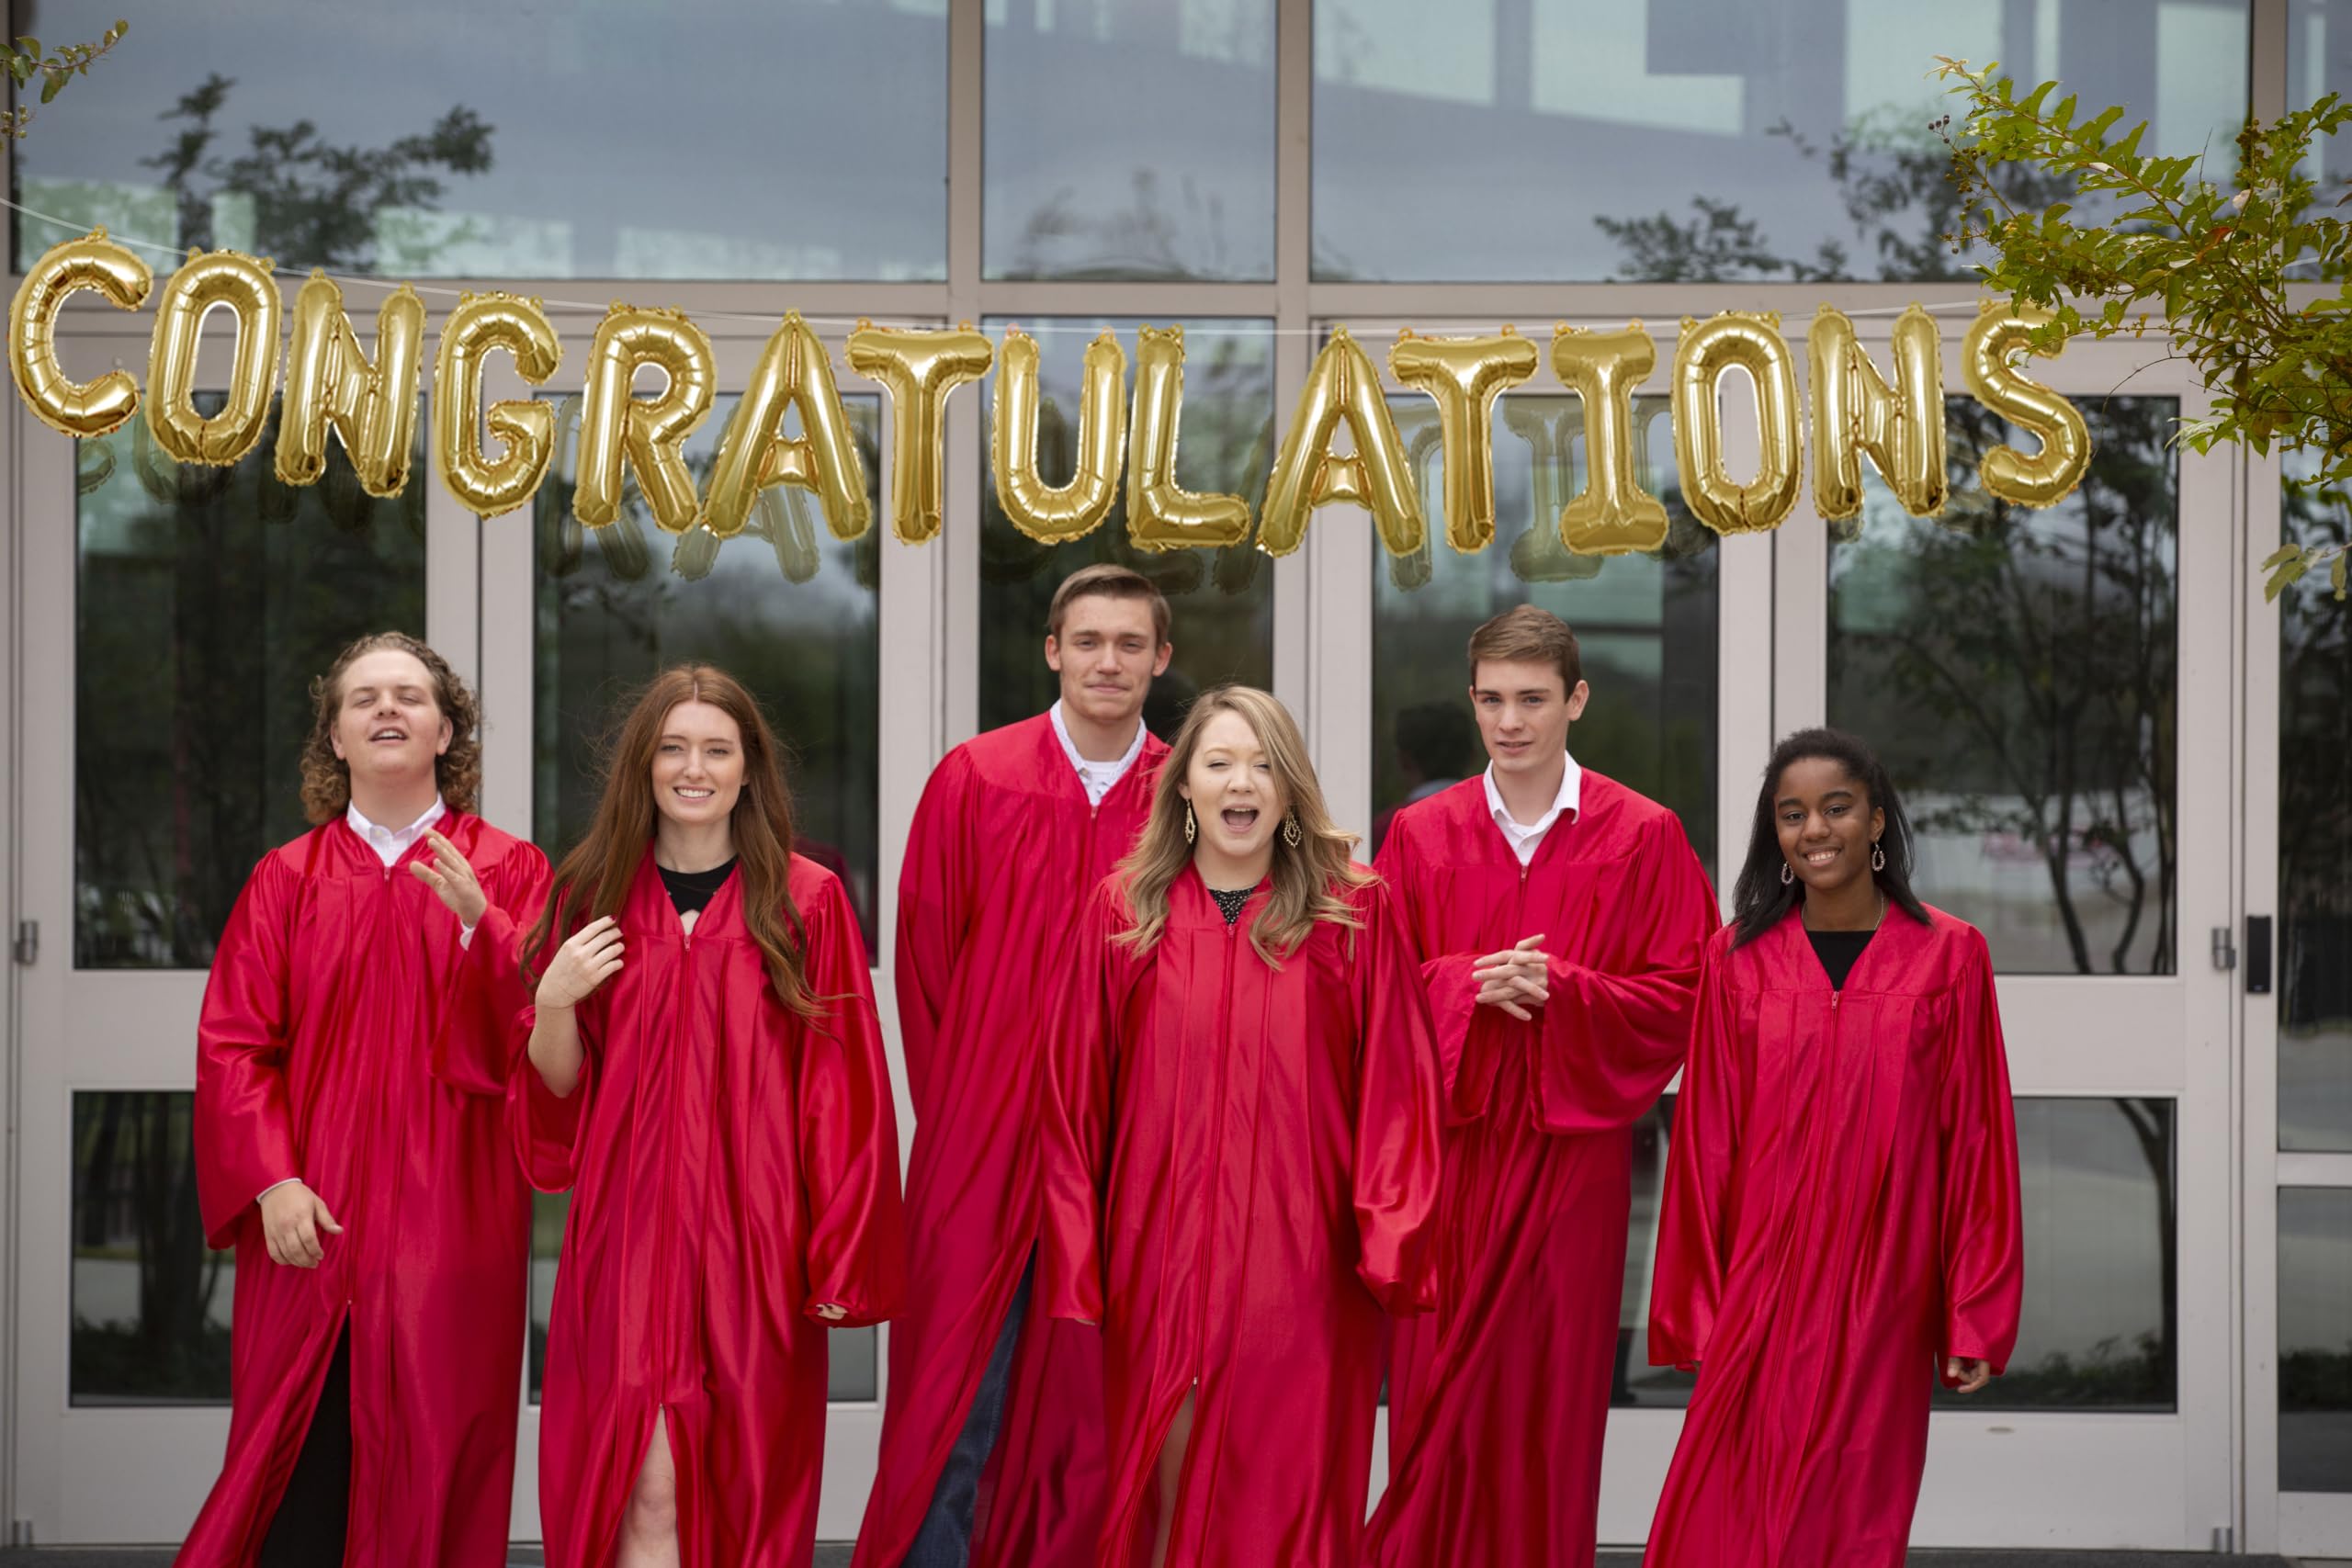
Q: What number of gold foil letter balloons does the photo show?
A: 15